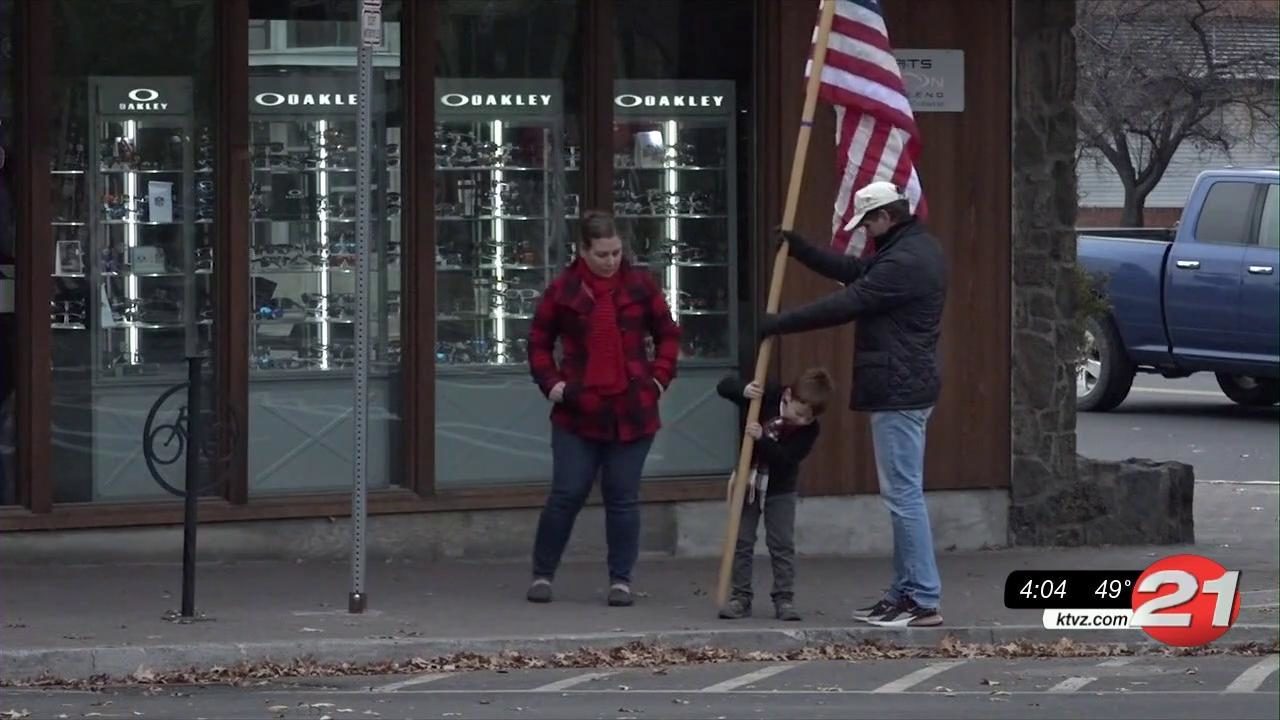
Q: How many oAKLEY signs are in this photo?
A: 4